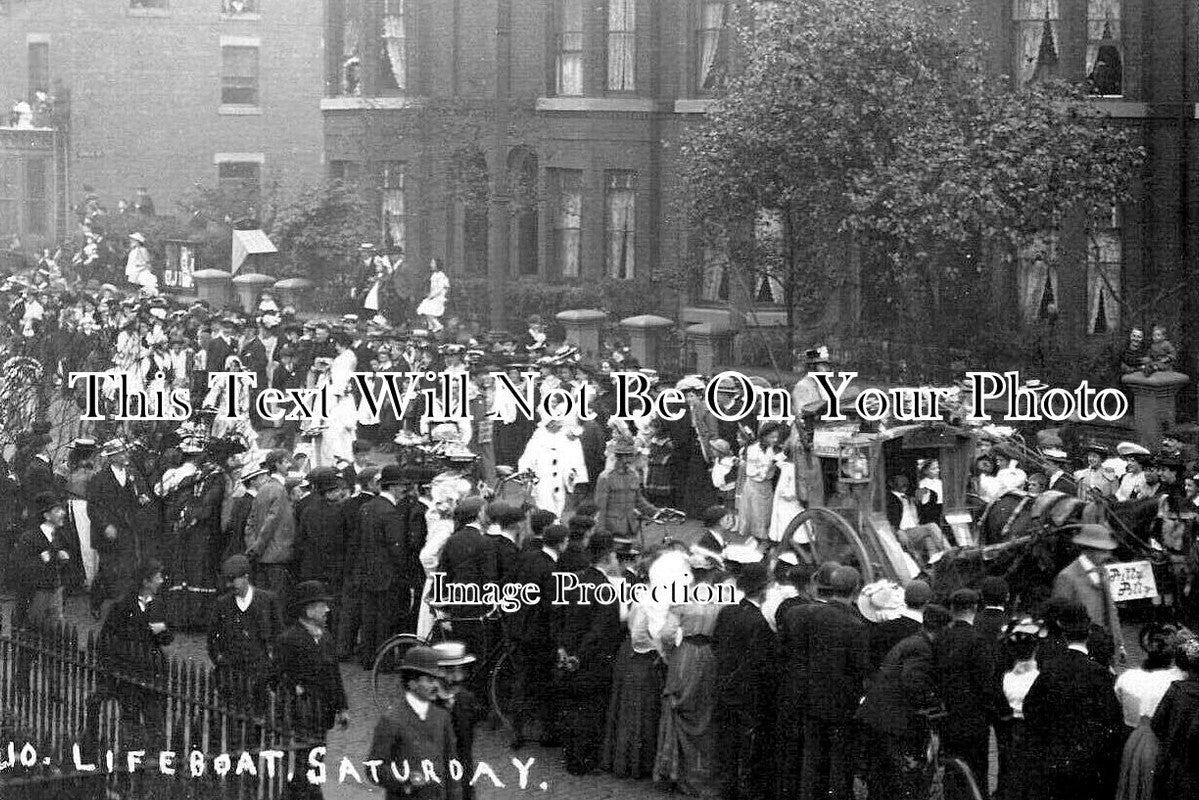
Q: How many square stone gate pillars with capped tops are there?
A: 7